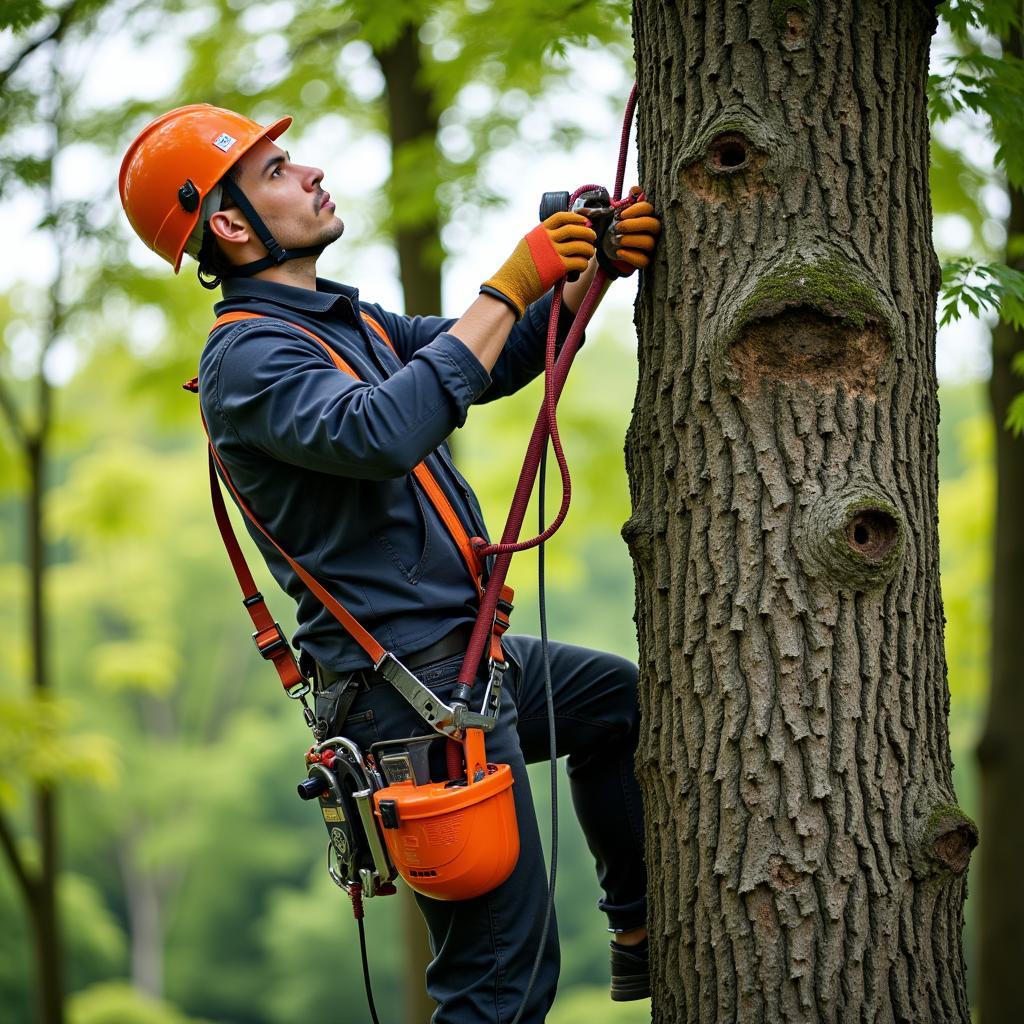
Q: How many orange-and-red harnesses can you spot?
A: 1